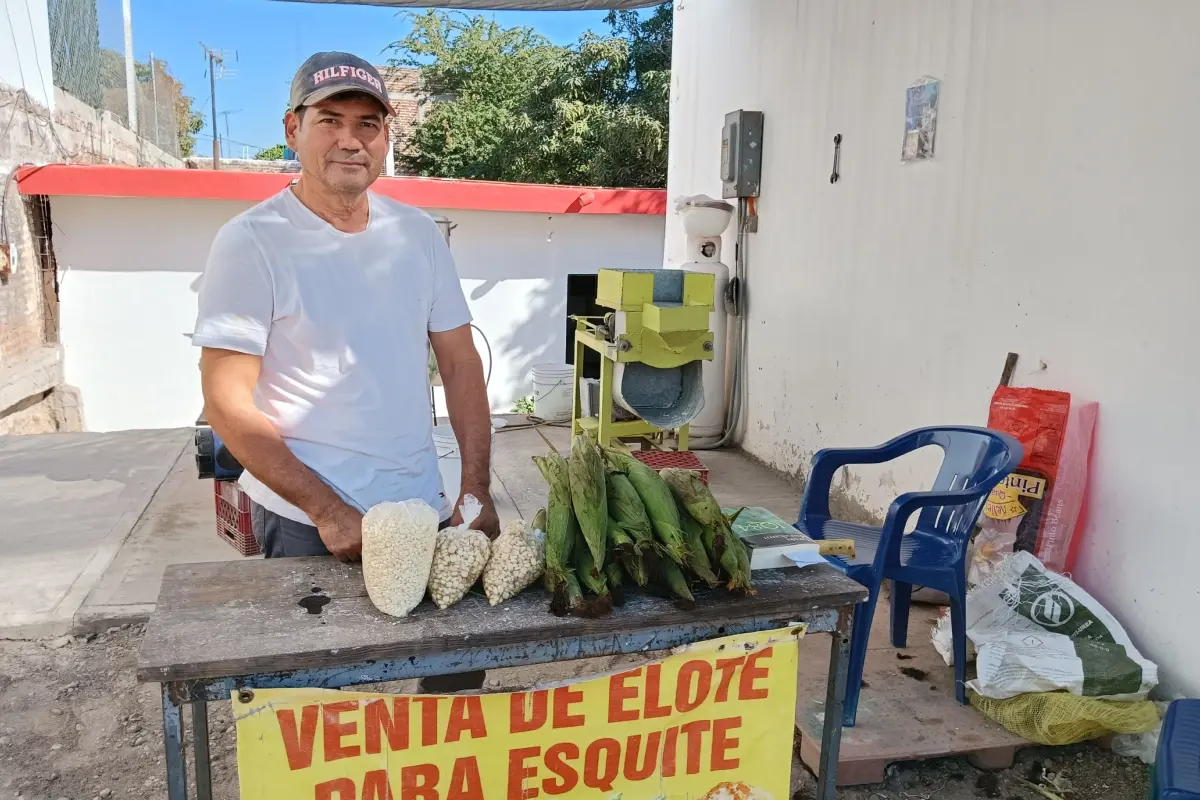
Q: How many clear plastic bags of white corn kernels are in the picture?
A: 3